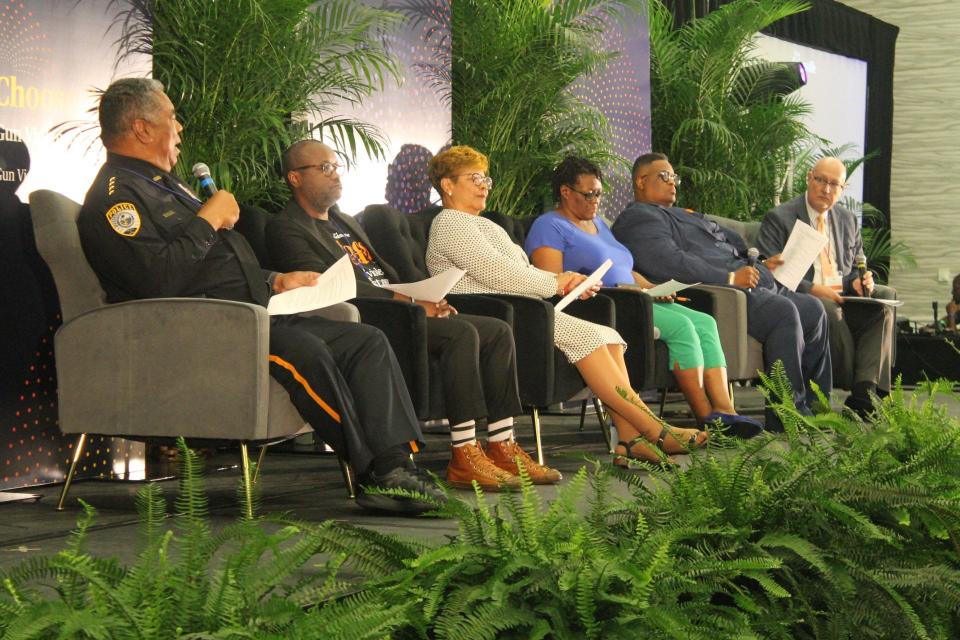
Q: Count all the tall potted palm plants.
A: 3